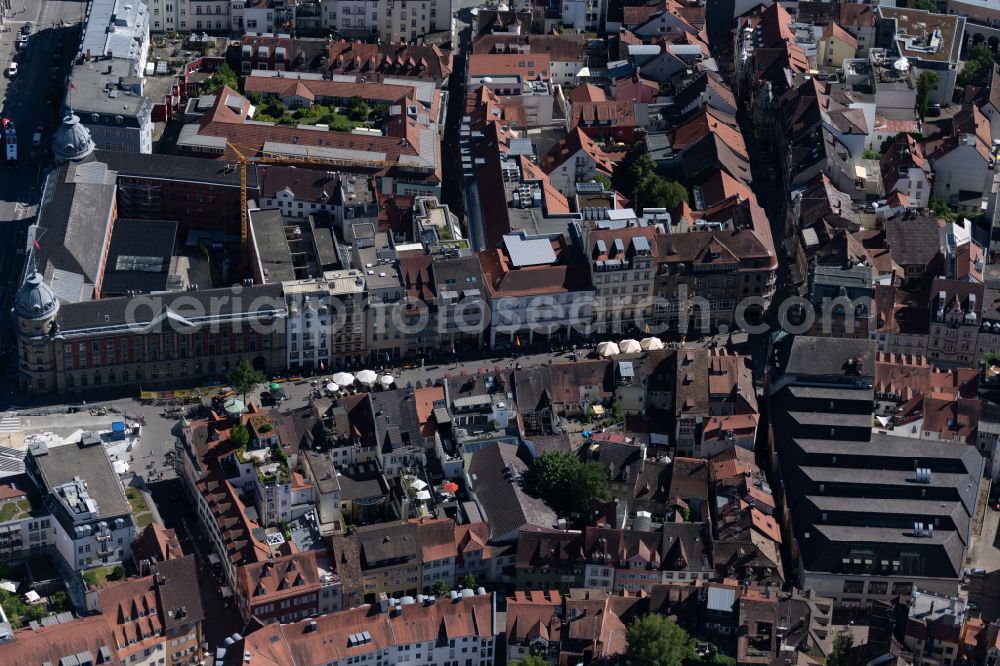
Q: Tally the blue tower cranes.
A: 0